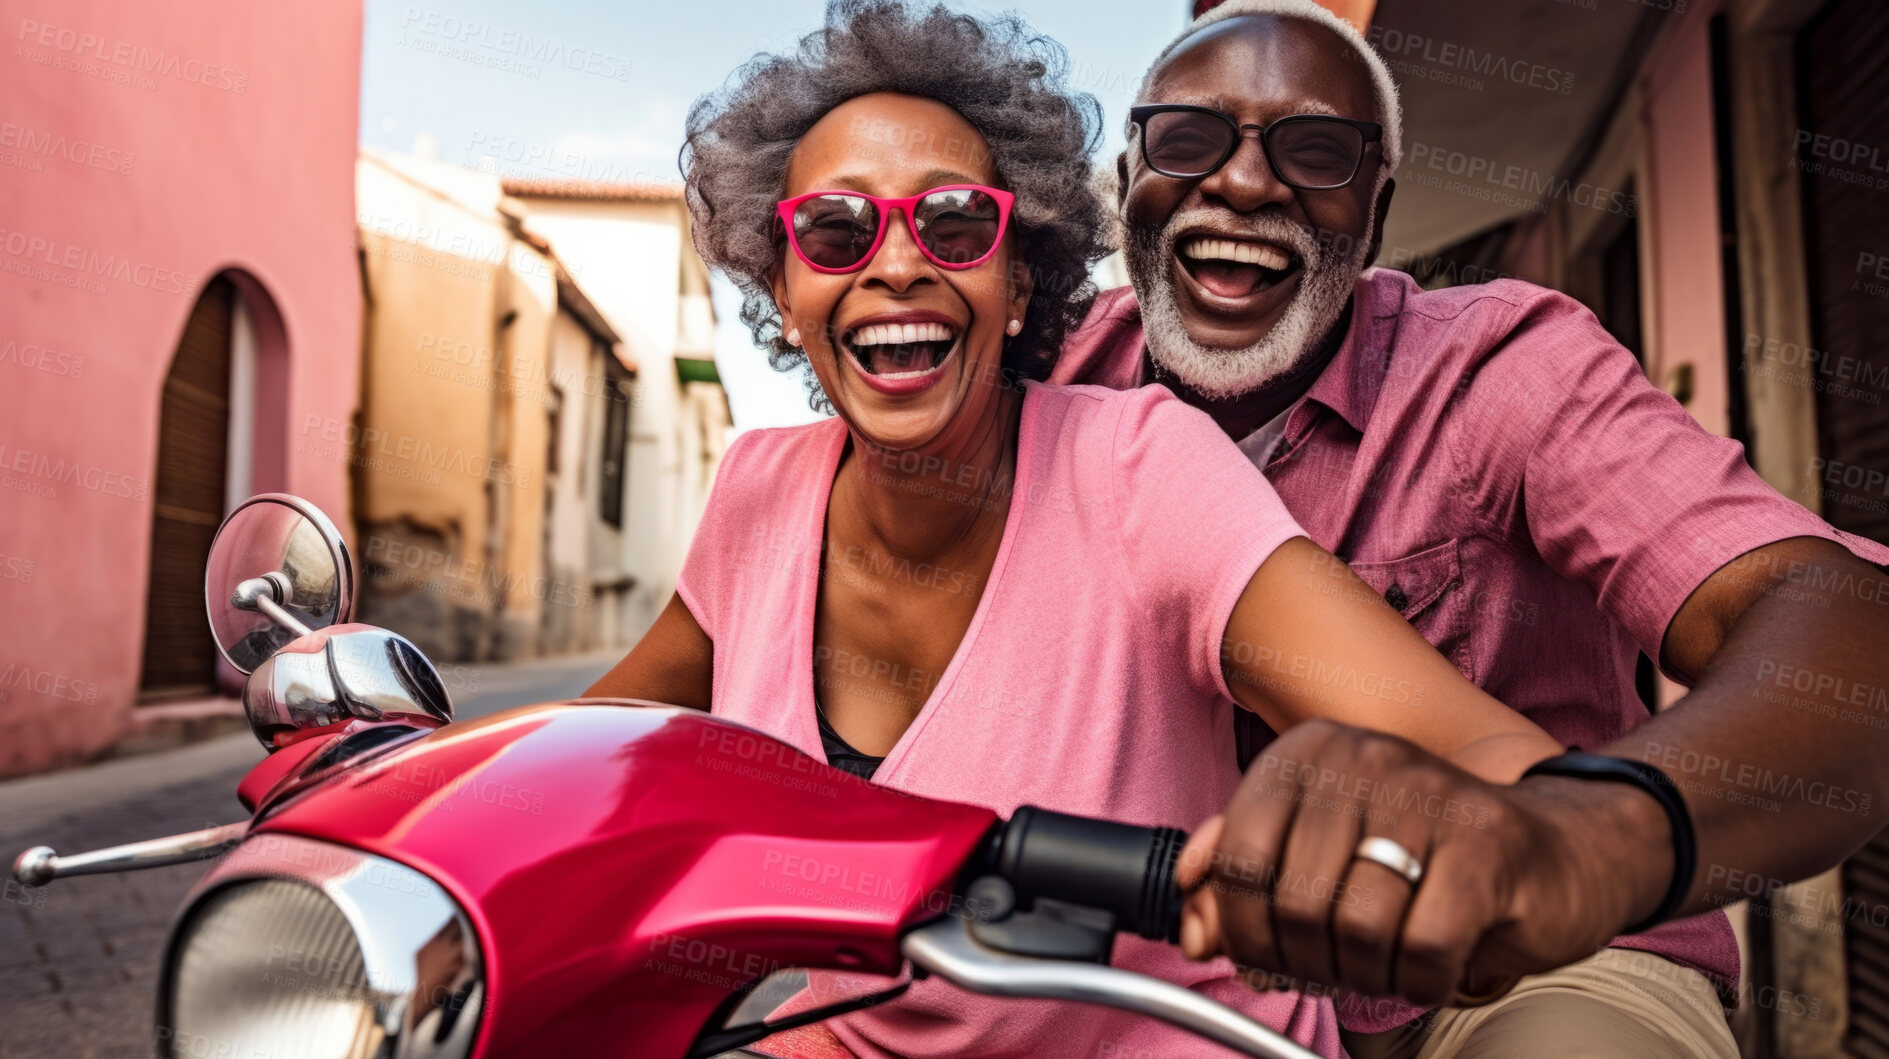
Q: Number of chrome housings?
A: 3